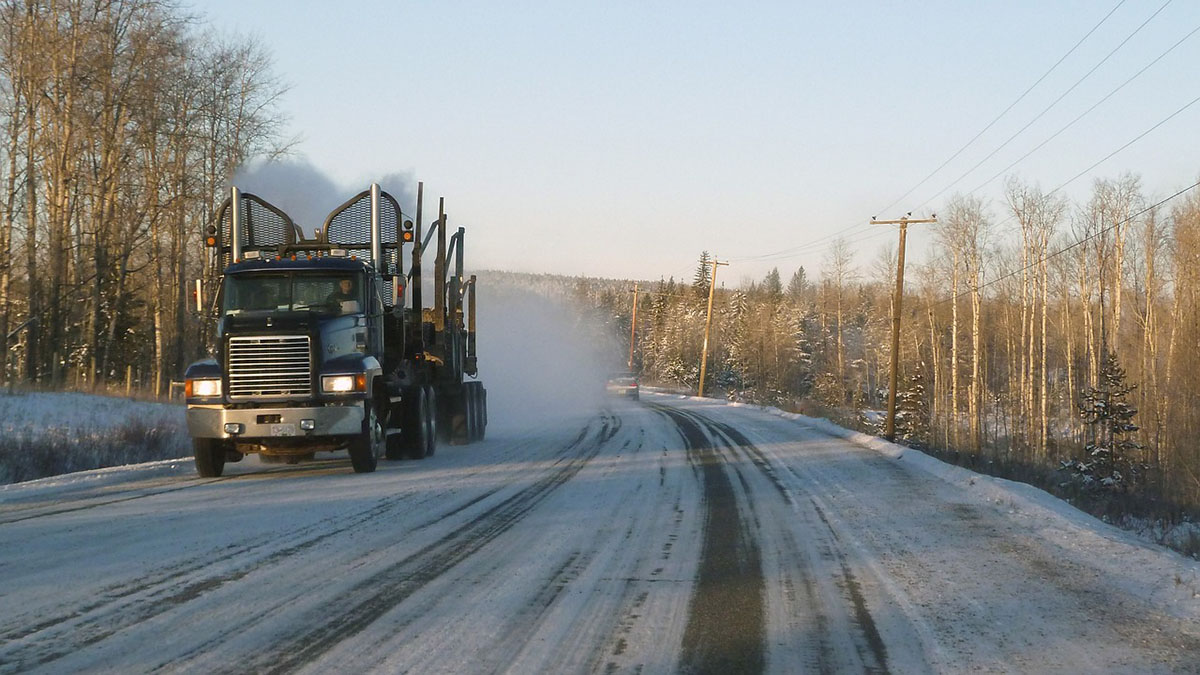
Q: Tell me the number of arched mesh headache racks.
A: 2